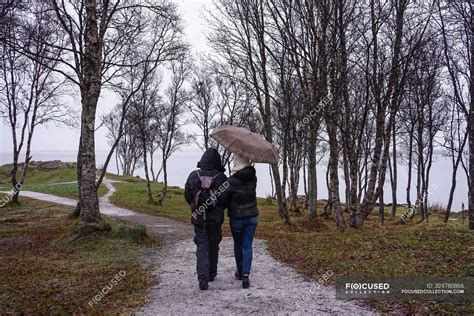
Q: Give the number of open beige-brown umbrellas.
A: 1